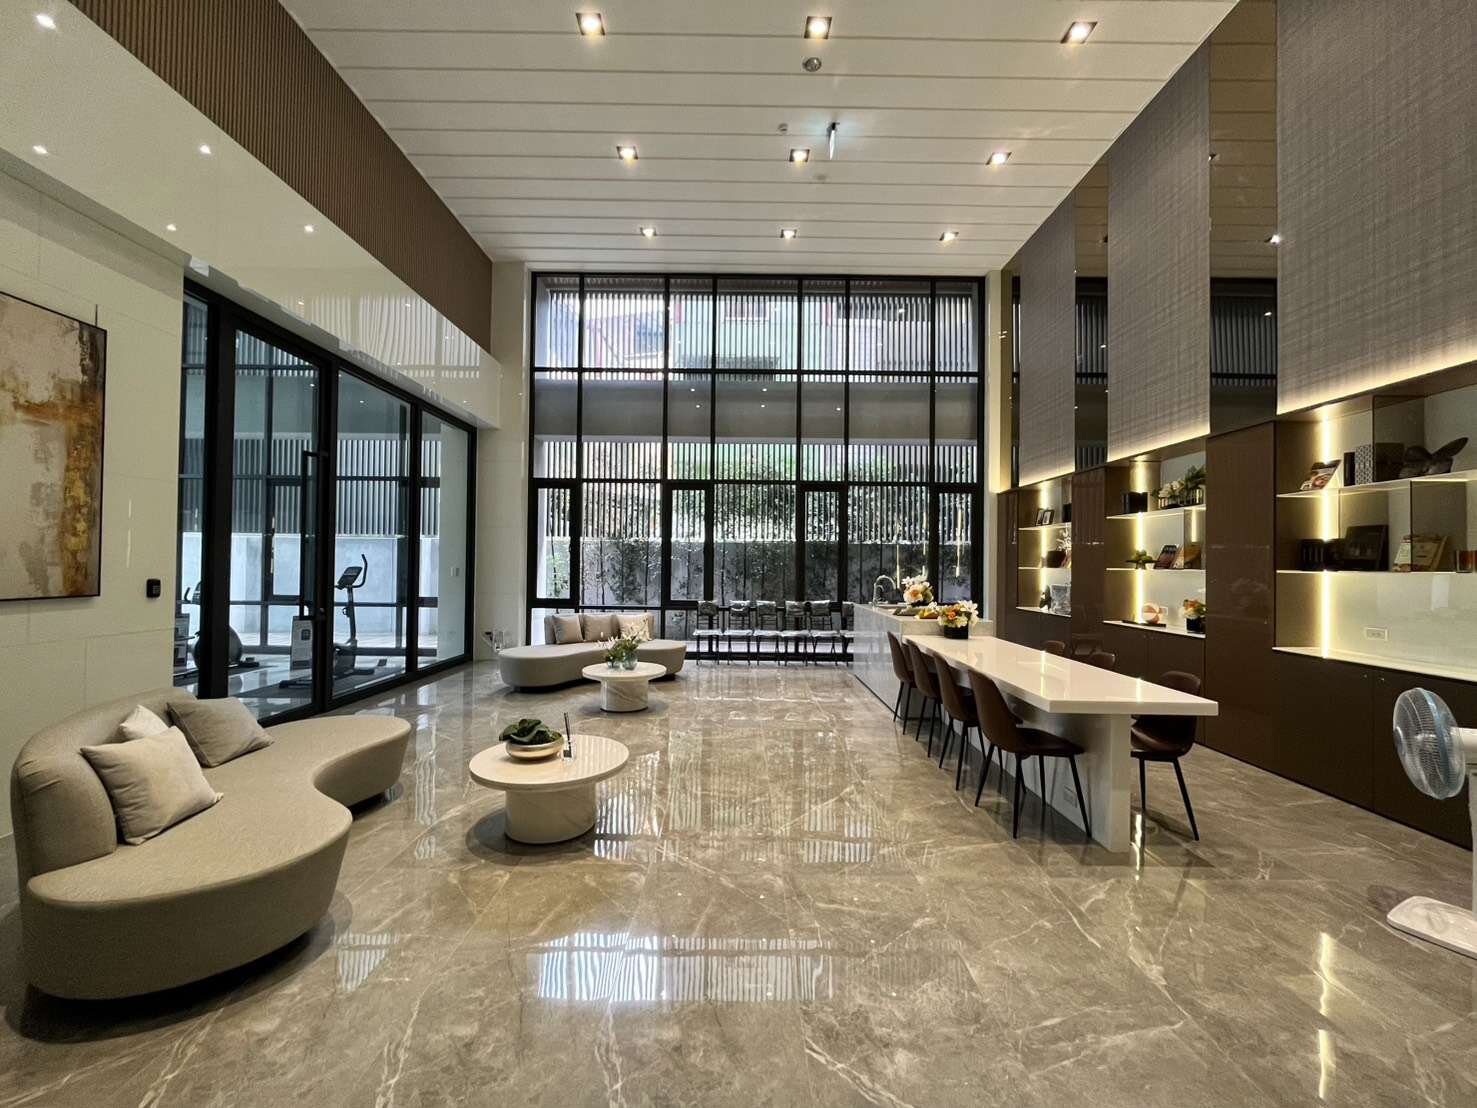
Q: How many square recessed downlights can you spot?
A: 9